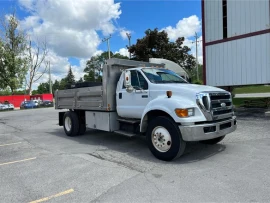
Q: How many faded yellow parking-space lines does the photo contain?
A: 3